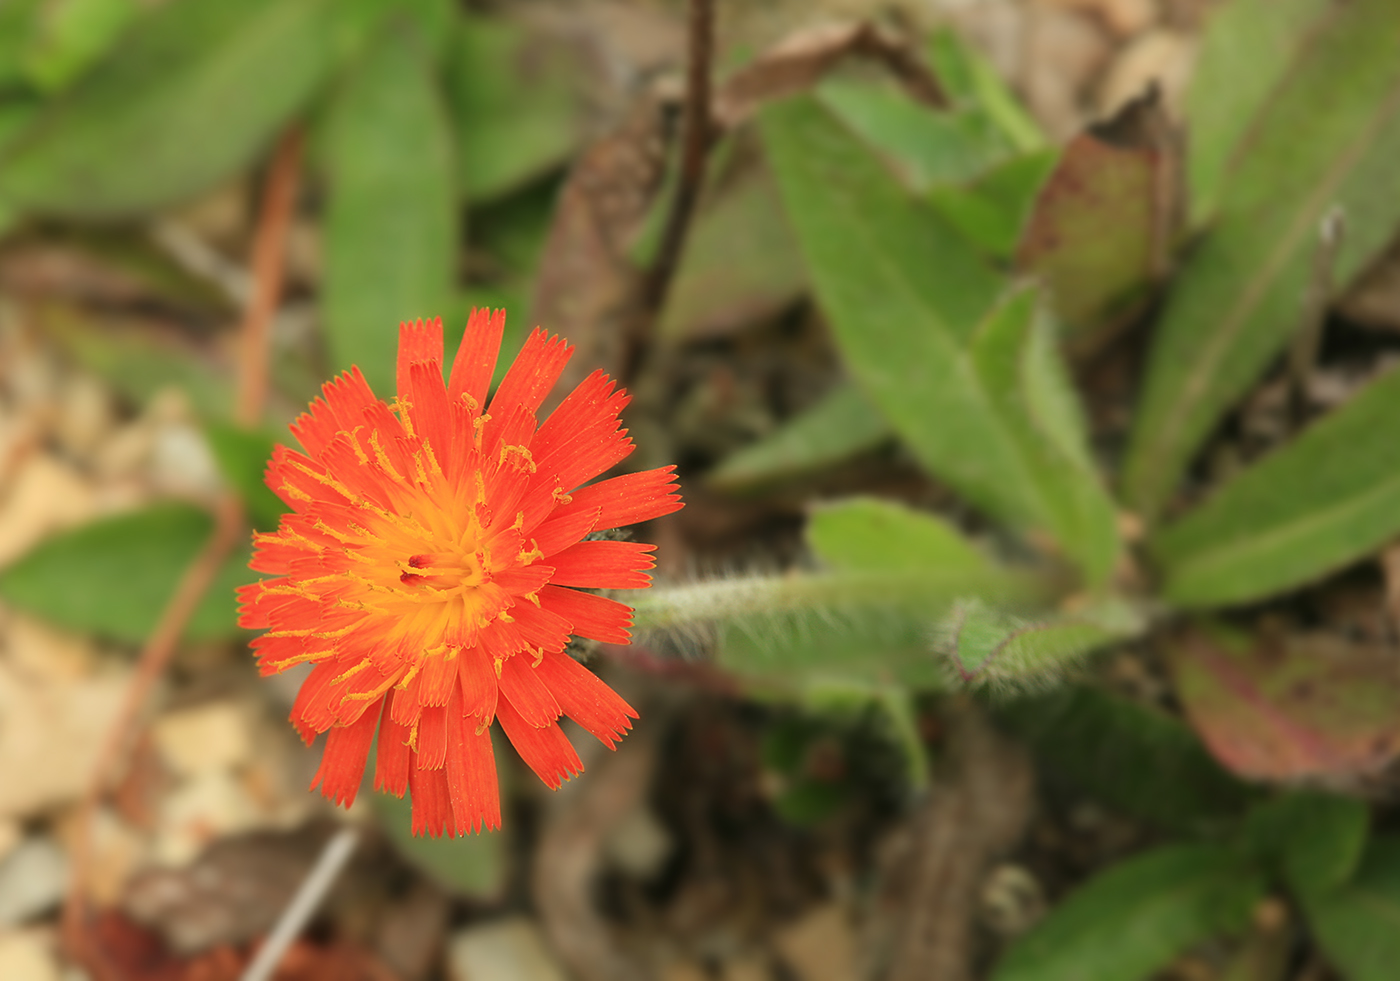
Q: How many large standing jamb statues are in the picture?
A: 0